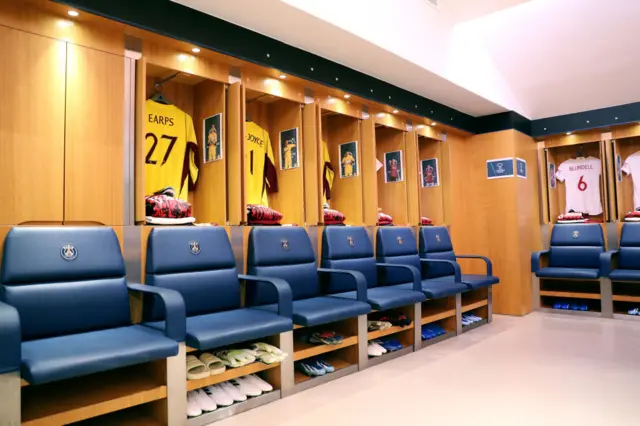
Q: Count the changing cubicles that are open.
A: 7